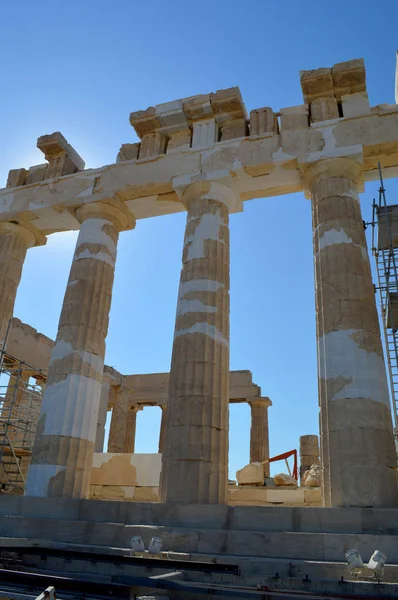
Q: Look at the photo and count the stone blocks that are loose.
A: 3